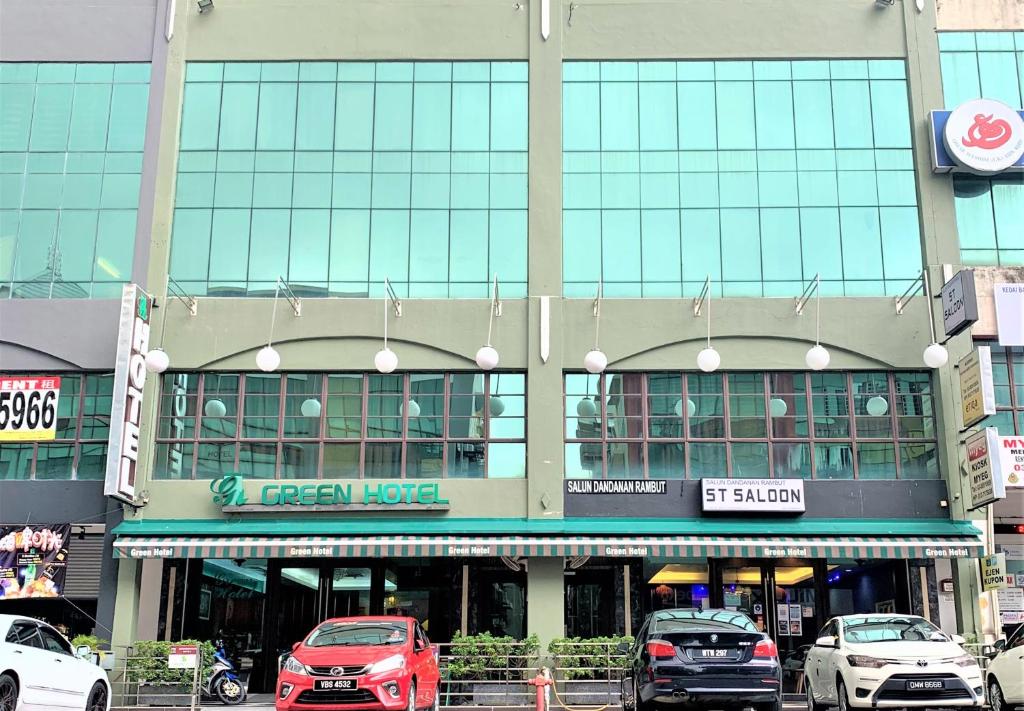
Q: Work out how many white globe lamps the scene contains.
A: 8